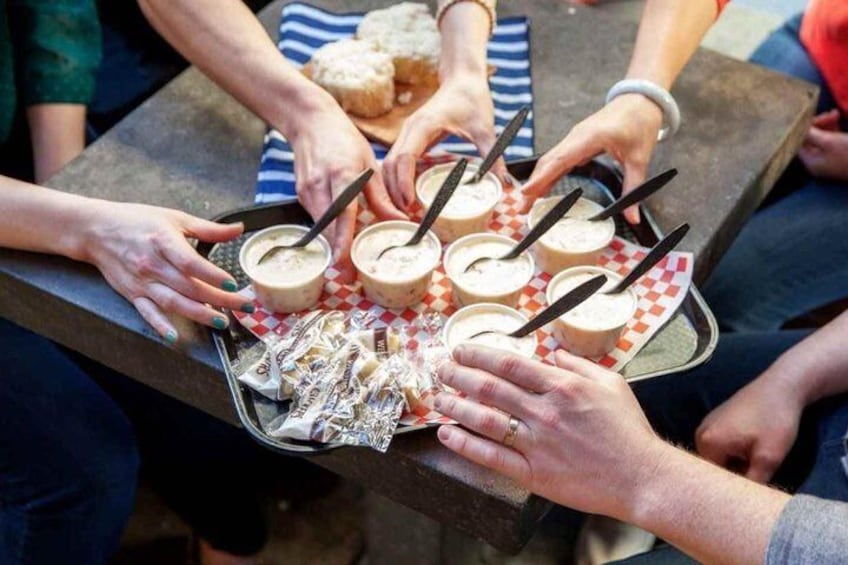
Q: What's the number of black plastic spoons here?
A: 7